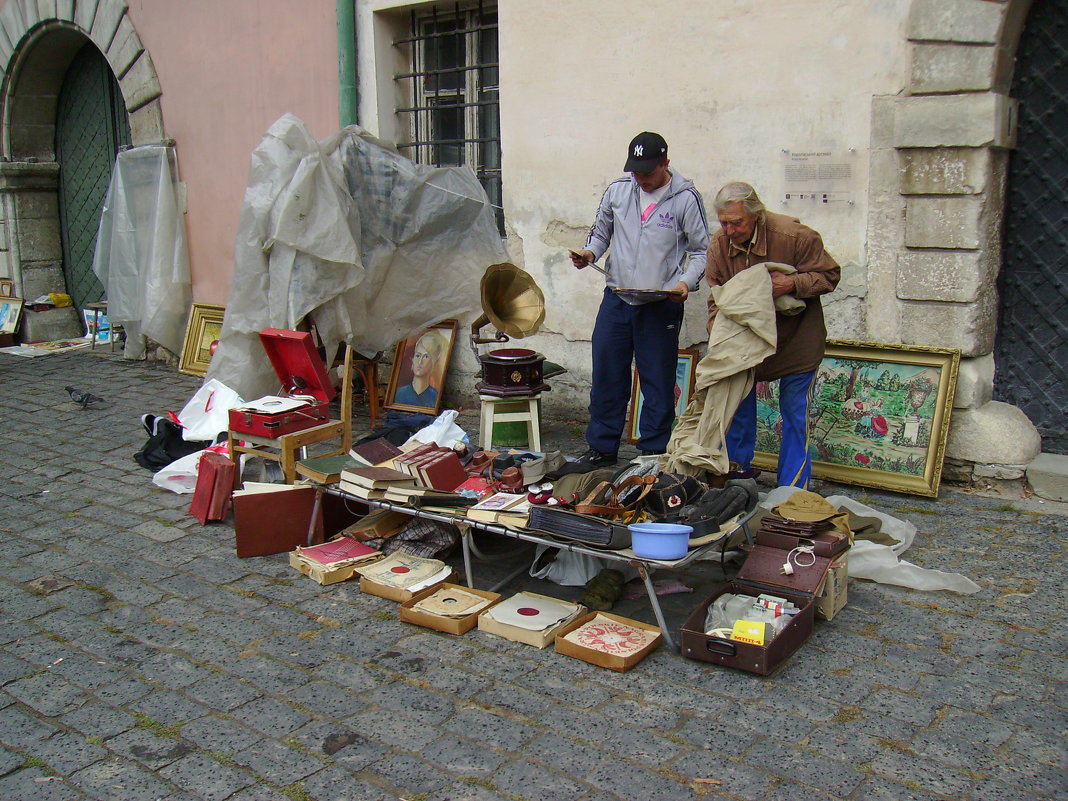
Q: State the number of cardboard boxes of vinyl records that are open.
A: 5